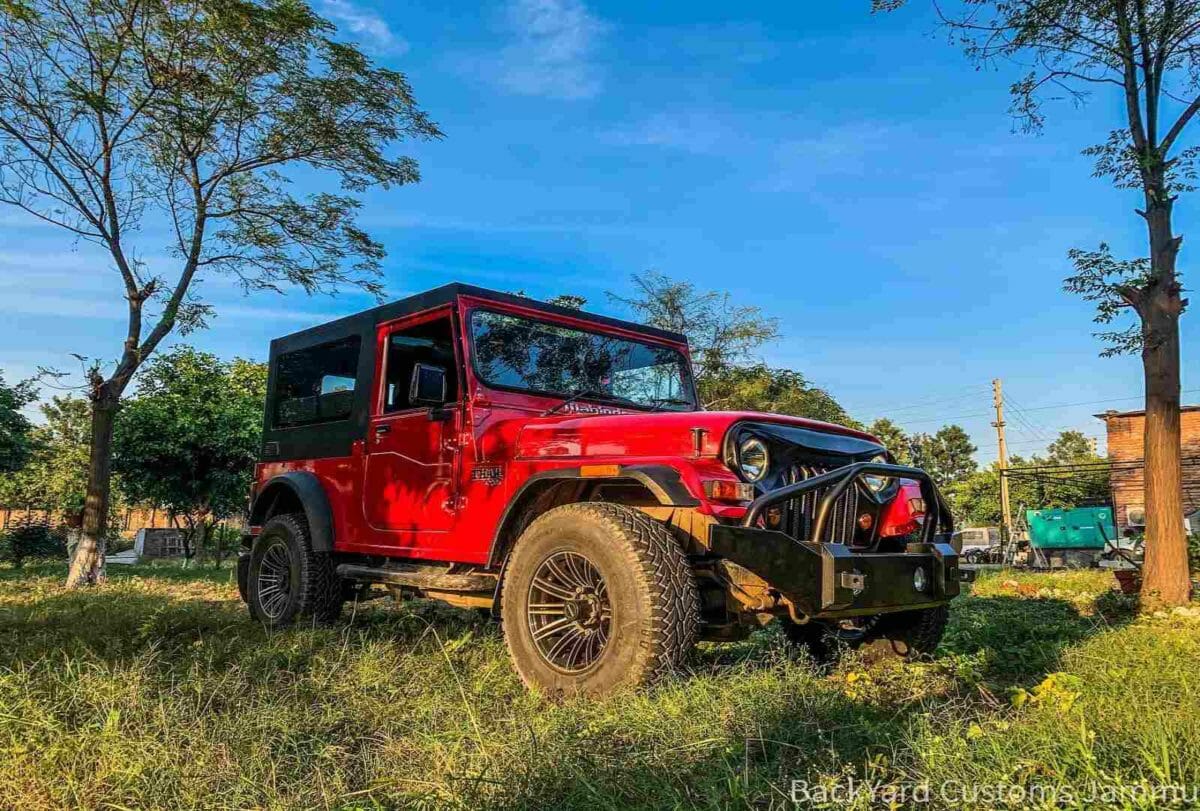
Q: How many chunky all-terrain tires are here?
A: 3